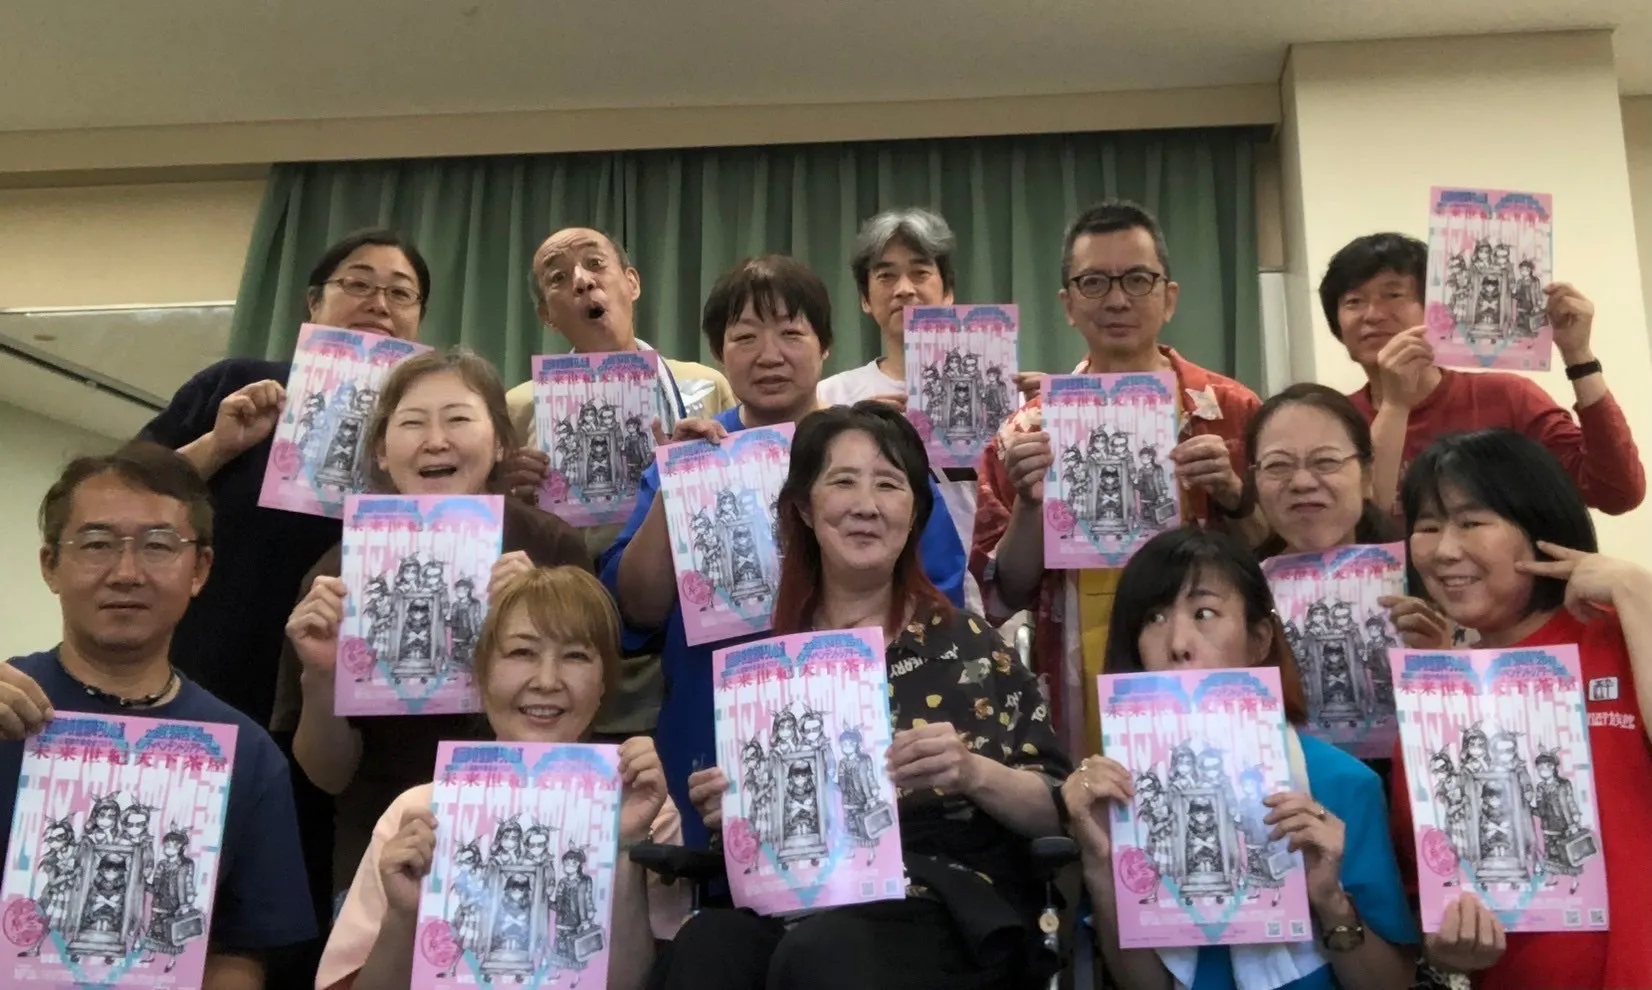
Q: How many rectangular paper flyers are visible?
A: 13